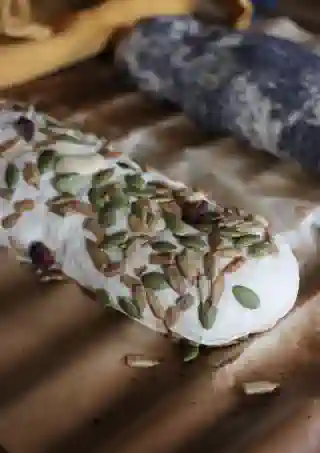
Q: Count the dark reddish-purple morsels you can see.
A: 3